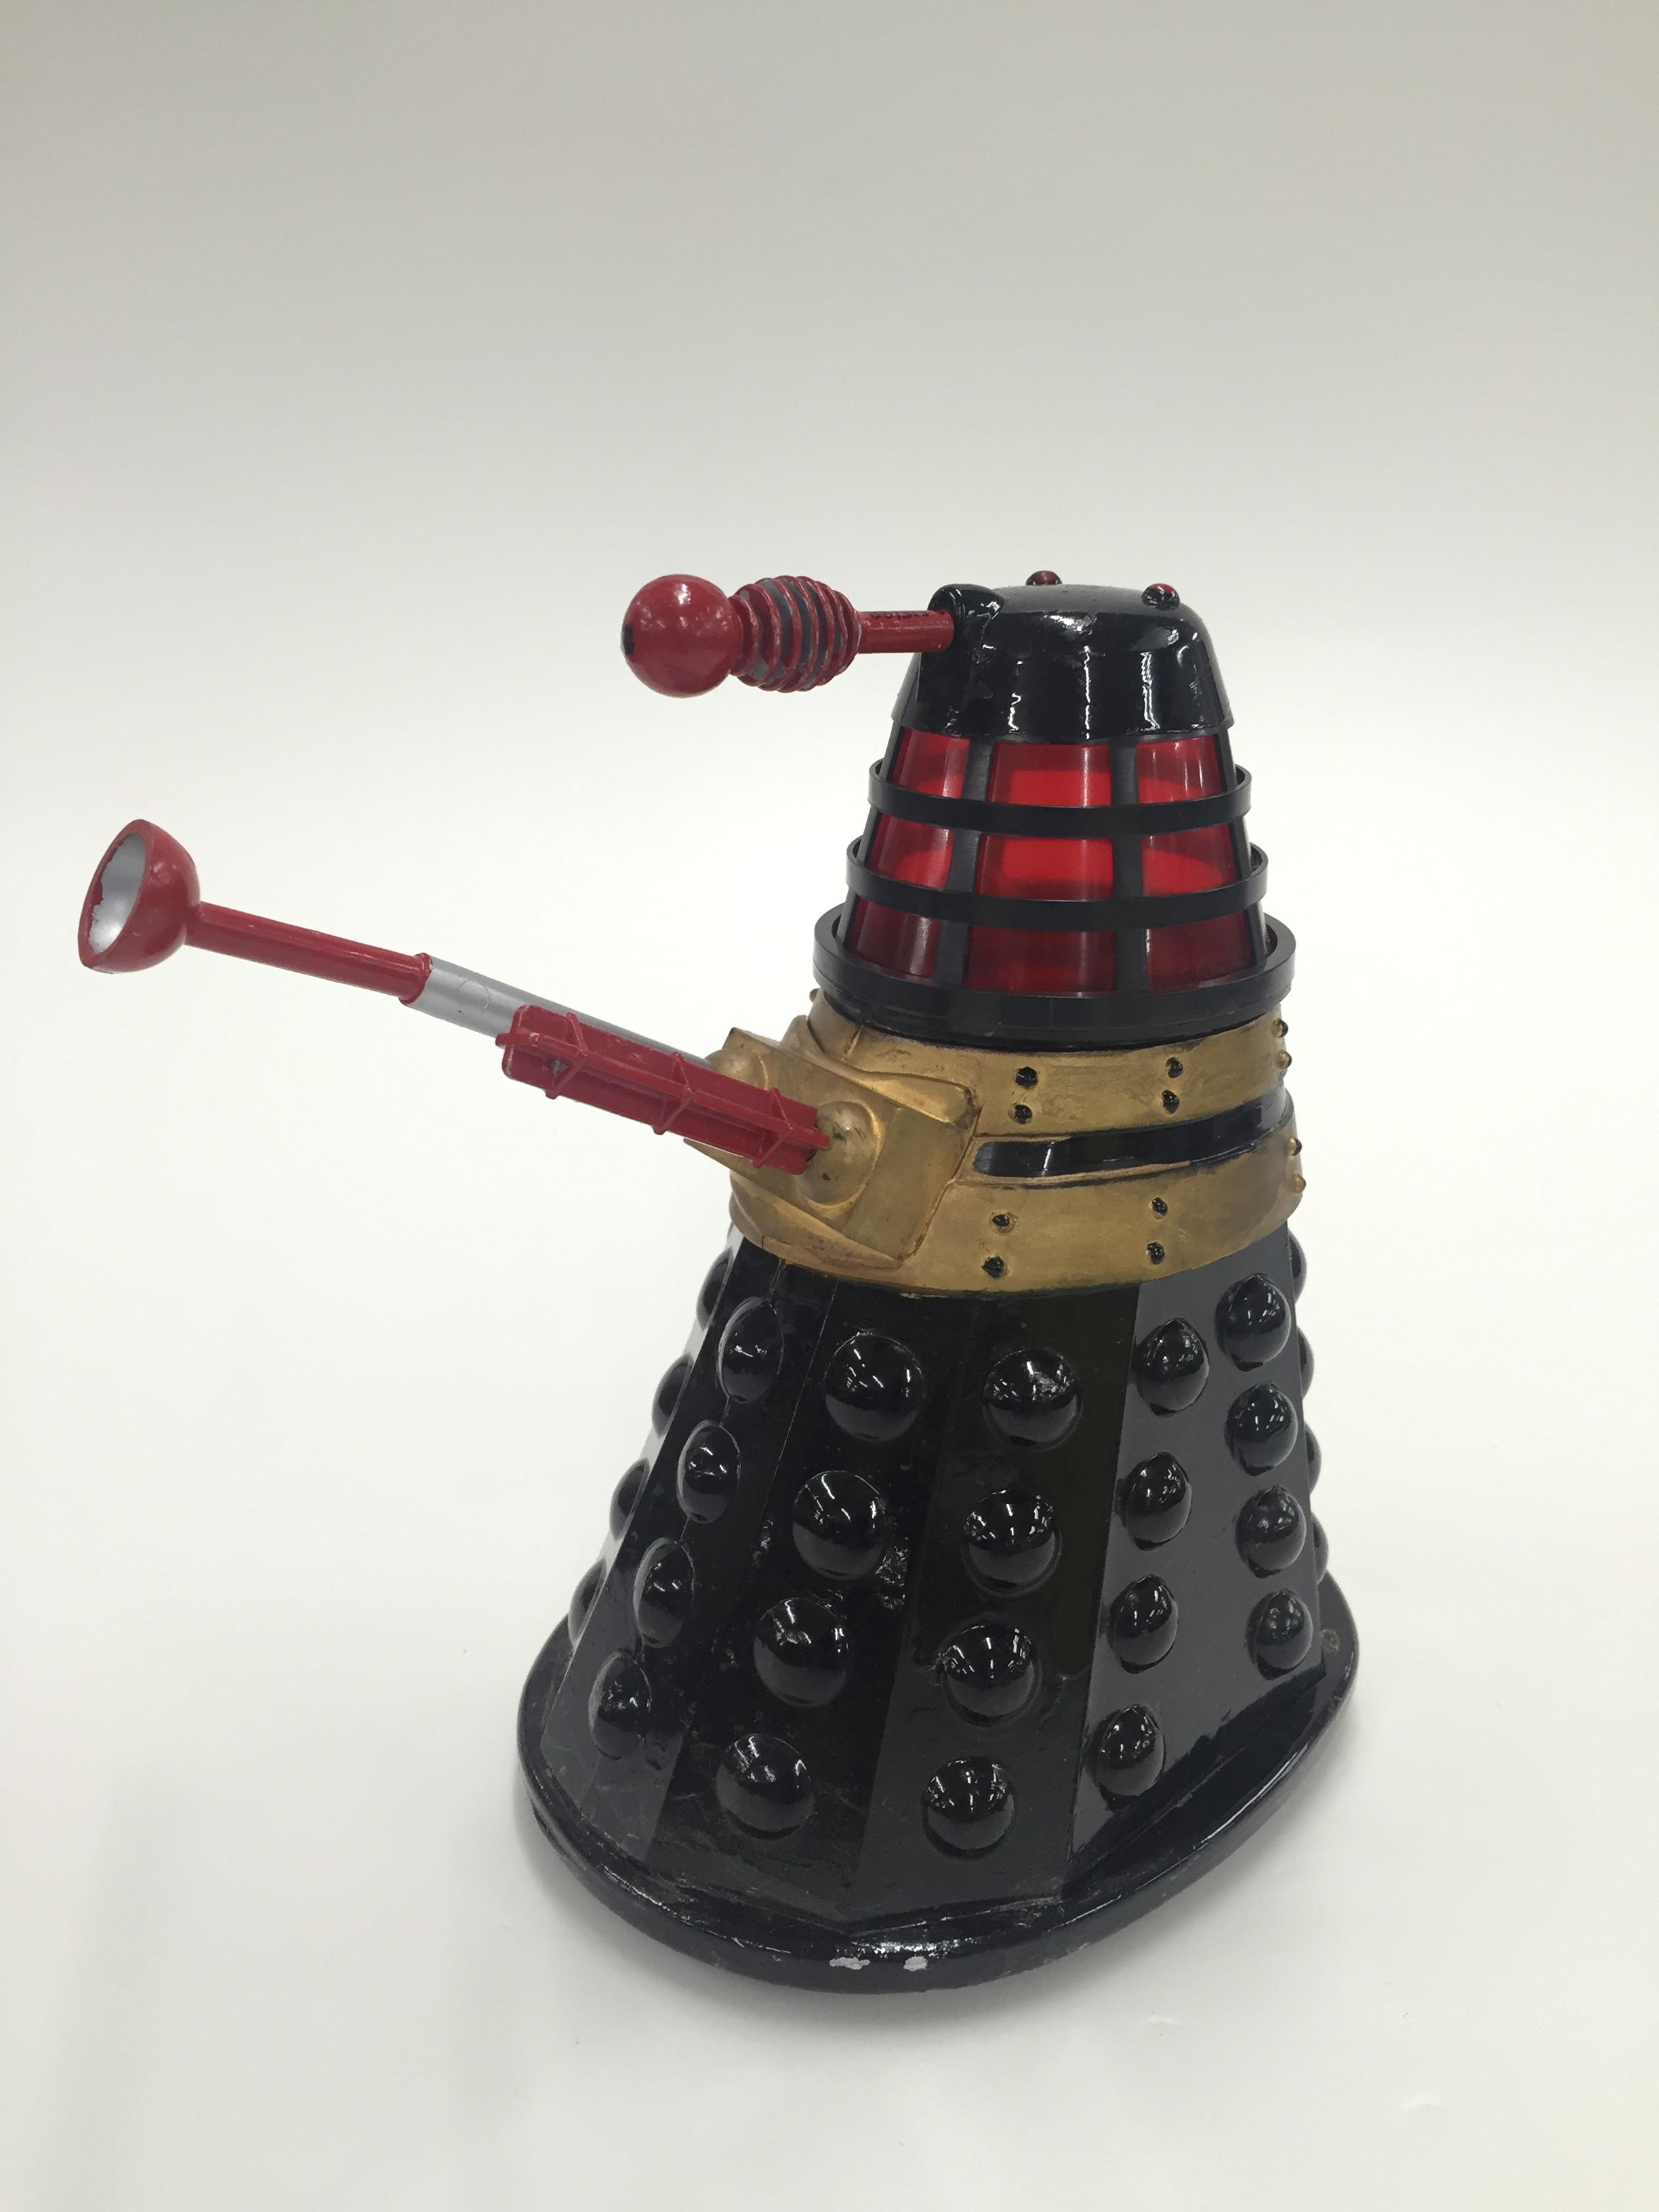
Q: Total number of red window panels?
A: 9